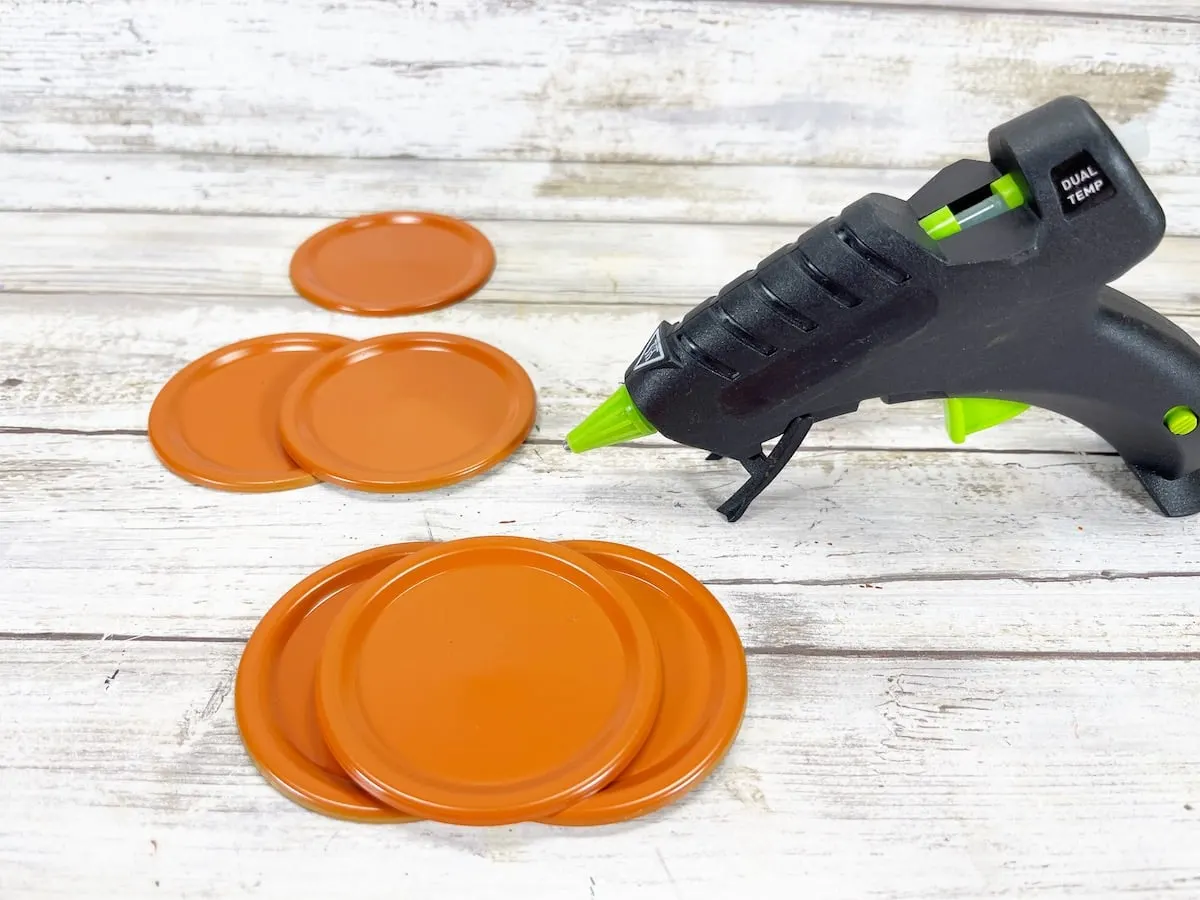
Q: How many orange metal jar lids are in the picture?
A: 6